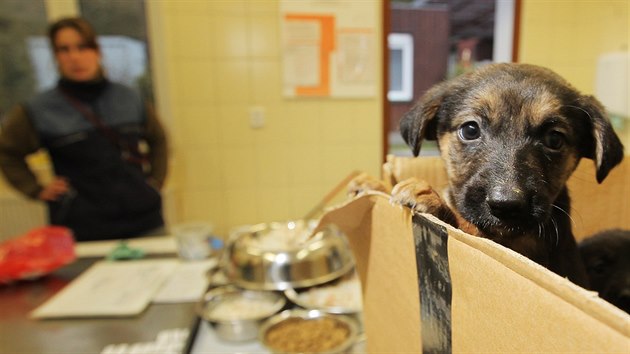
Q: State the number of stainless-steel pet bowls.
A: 4